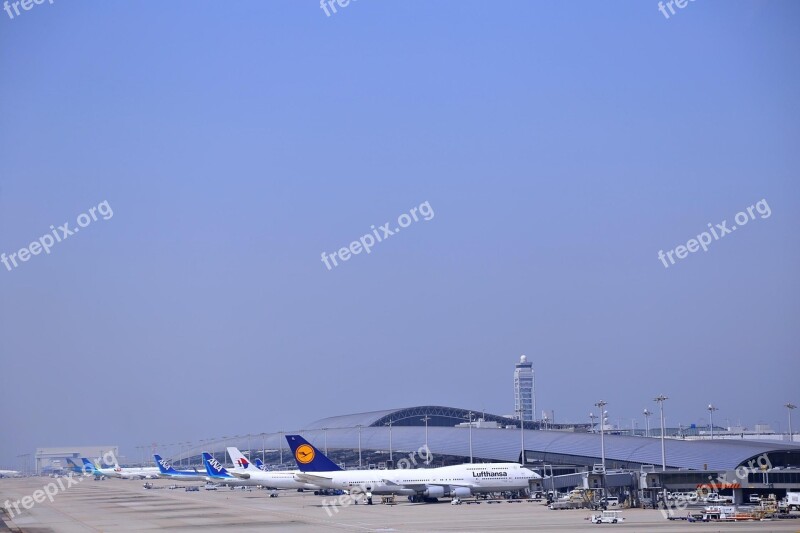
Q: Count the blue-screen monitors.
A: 0